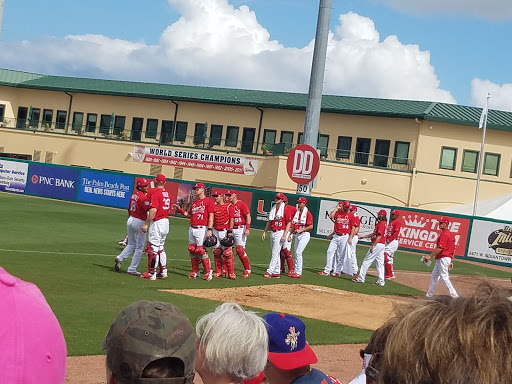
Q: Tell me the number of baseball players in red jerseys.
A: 14